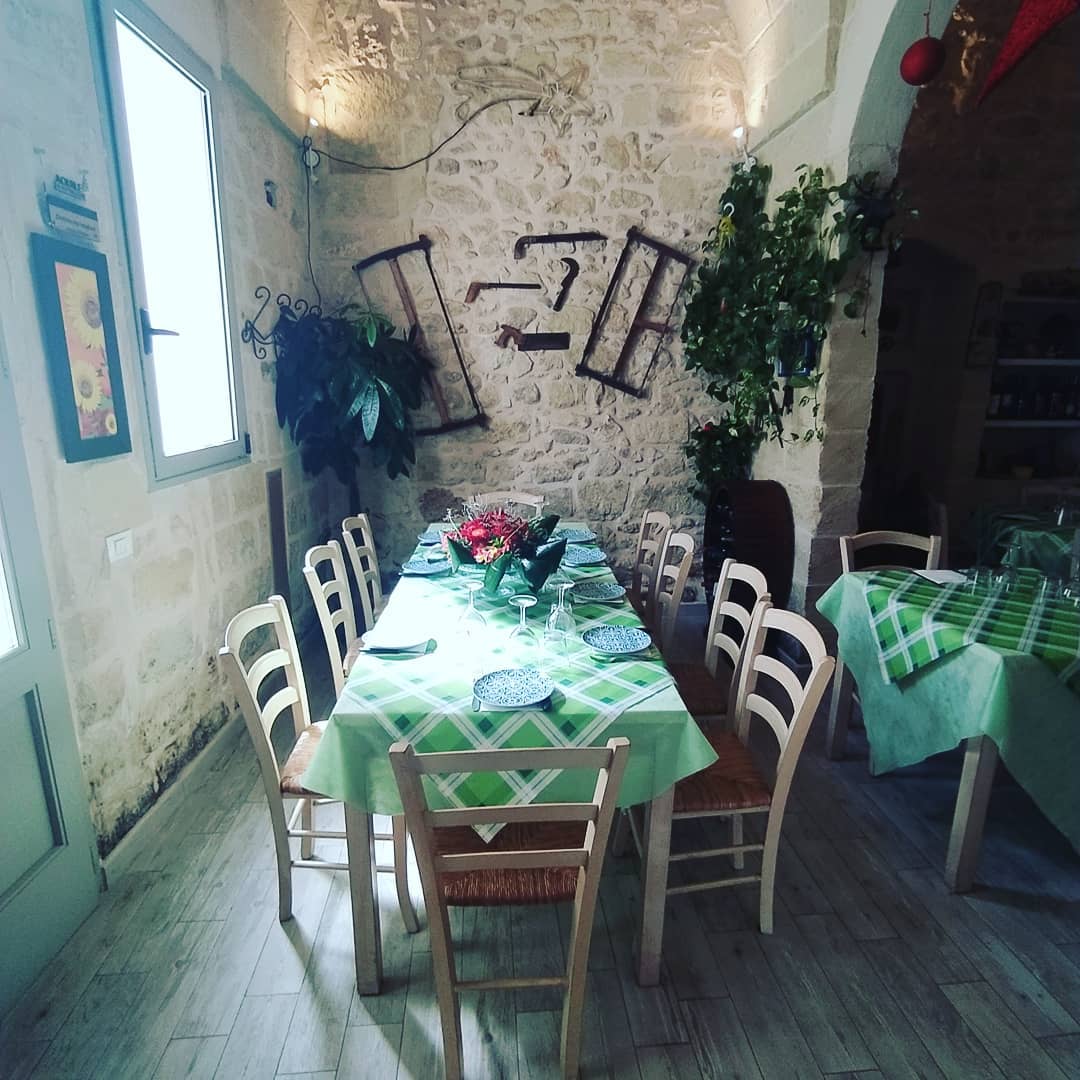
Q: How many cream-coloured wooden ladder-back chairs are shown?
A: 10